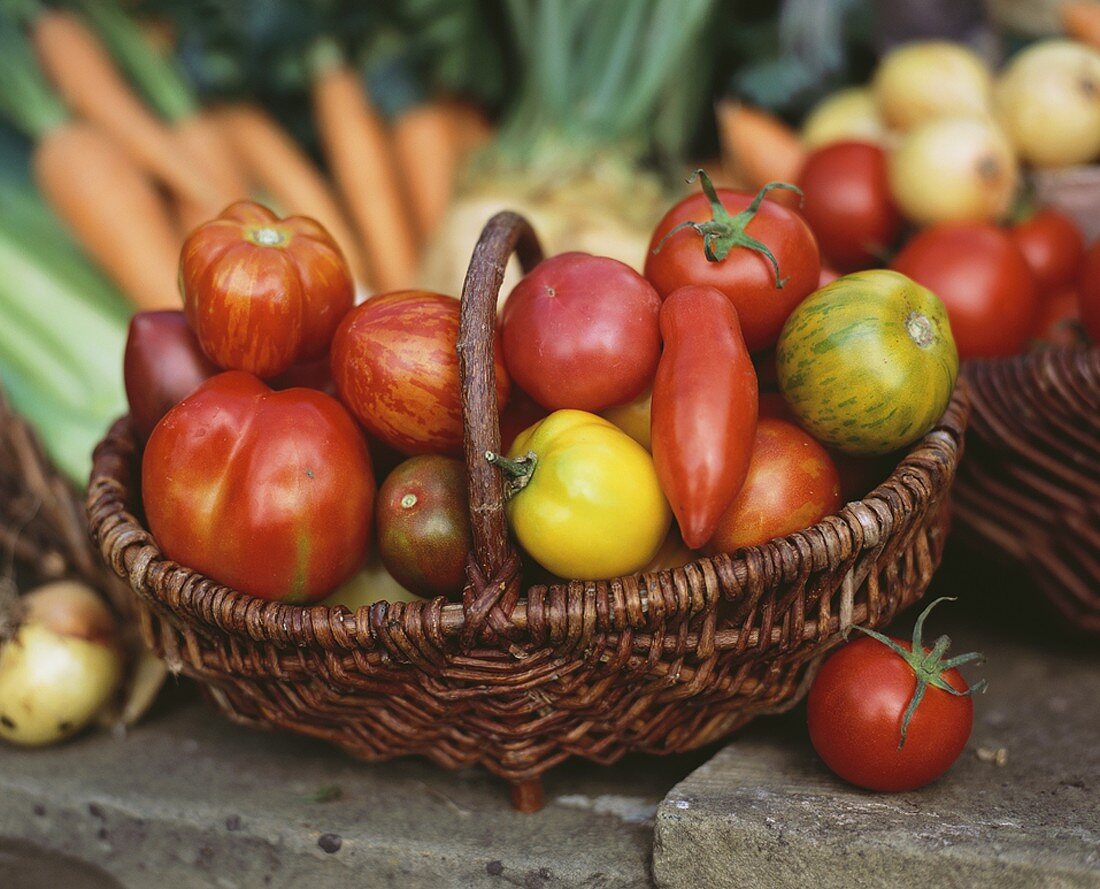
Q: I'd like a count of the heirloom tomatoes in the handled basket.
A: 11